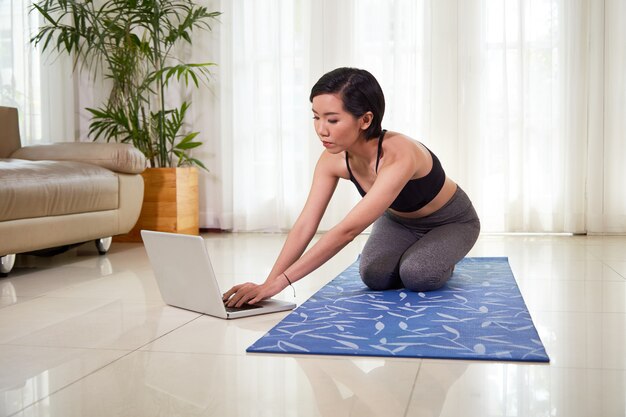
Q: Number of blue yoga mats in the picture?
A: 1